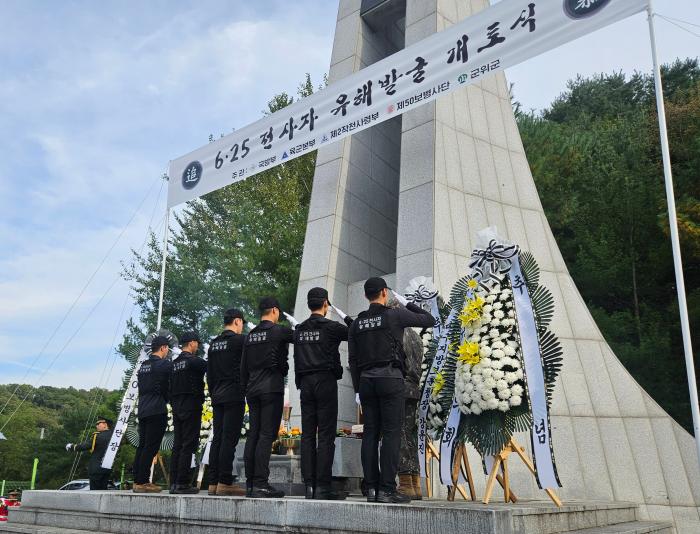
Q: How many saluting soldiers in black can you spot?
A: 6